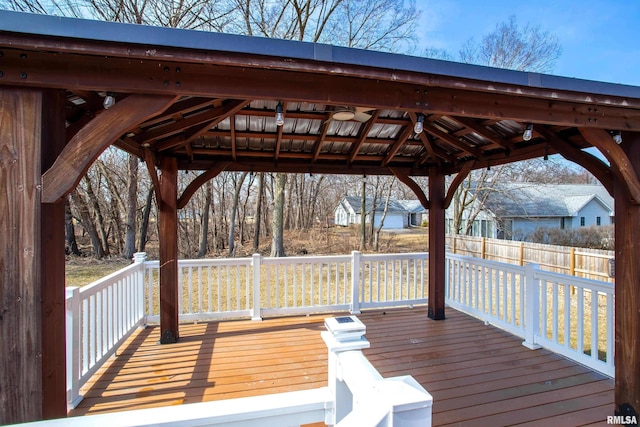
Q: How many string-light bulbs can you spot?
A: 5